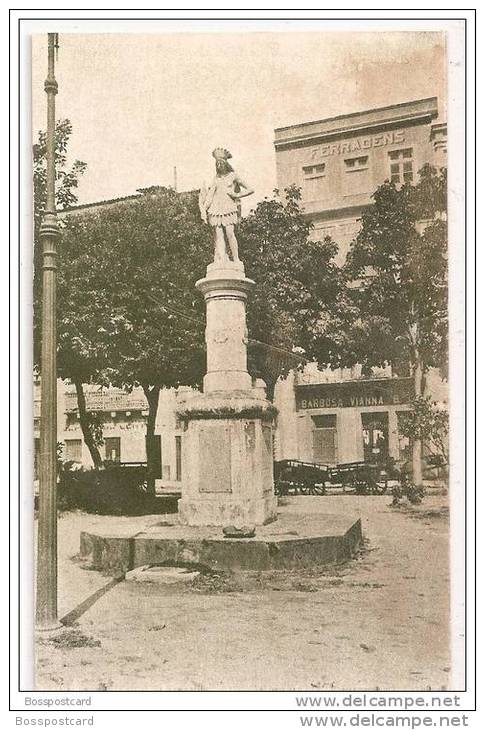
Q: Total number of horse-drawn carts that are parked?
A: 2